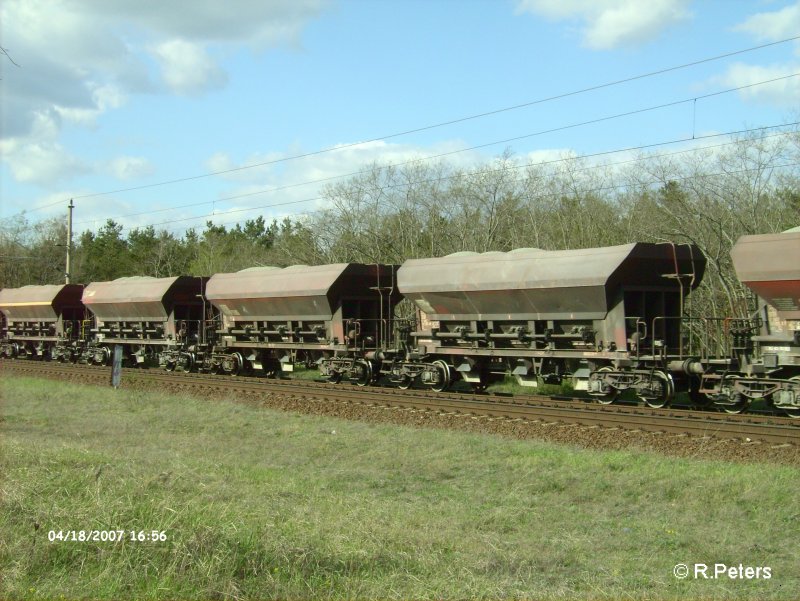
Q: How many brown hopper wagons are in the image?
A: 5